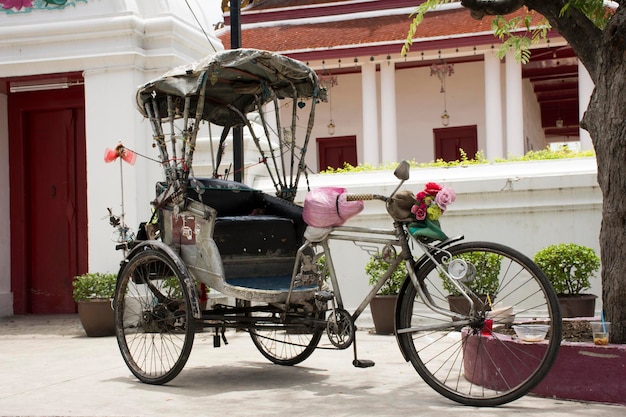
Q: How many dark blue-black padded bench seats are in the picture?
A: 1